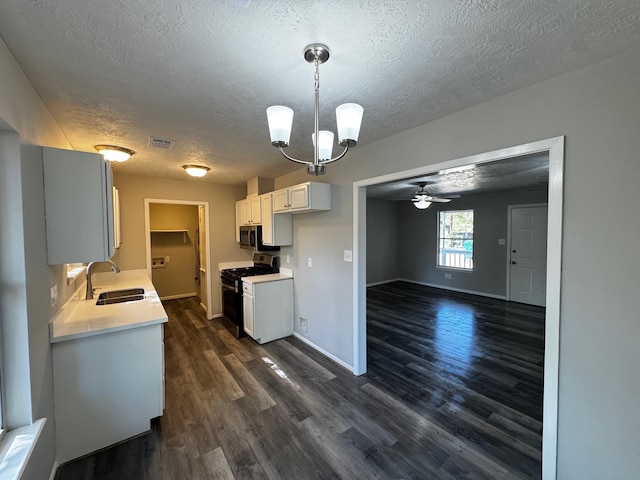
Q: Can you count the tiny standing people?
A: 0